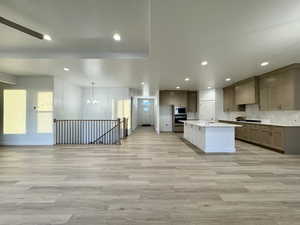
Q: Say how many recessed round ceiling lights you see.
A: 10